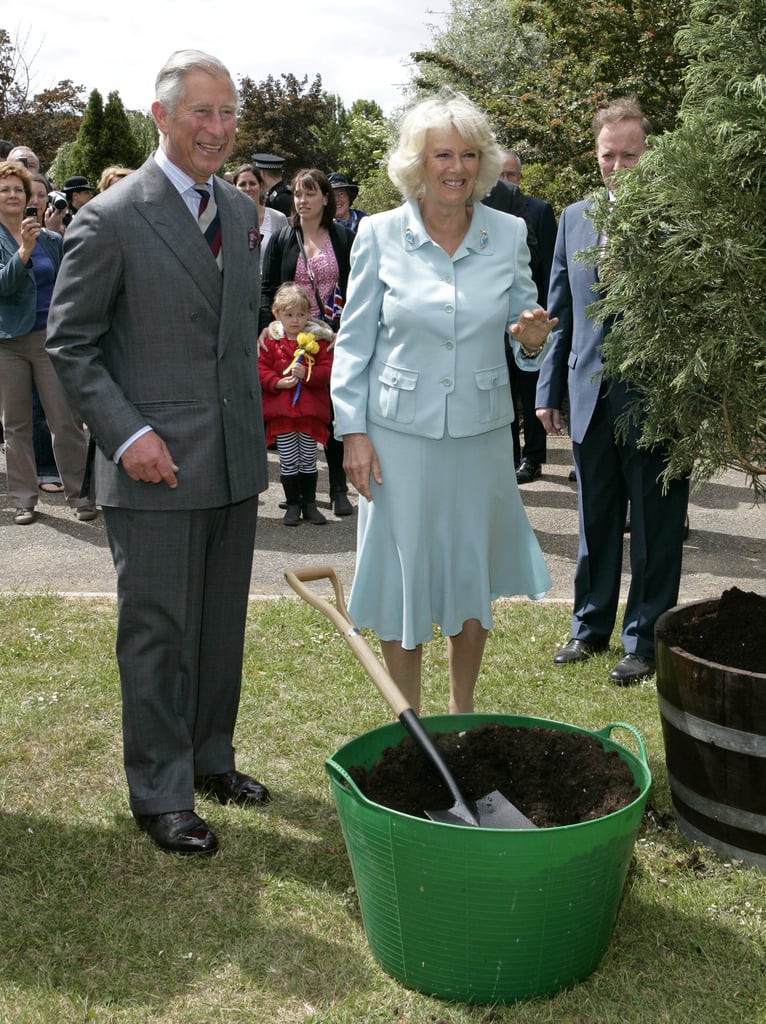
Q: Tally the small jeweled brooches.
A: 2